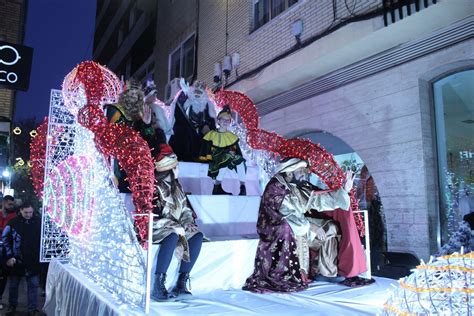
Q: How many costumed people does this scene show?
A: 6